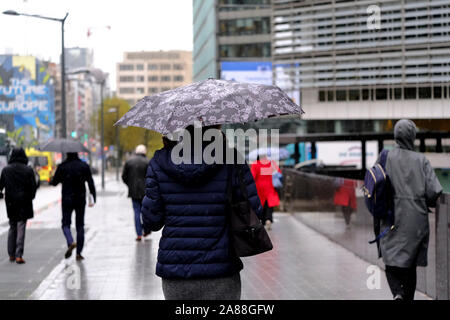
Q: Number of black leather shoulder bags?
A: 1